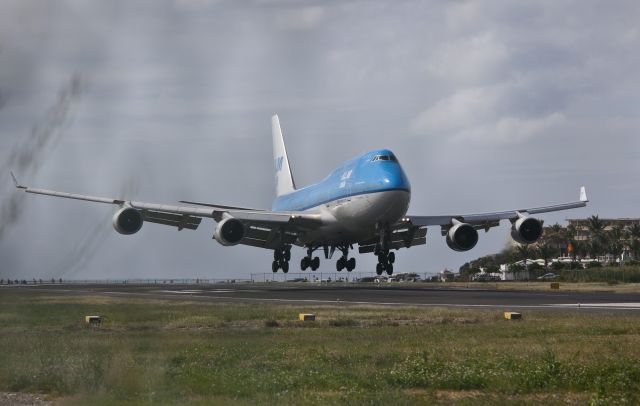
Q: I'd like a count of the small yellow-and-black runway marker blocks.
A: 3